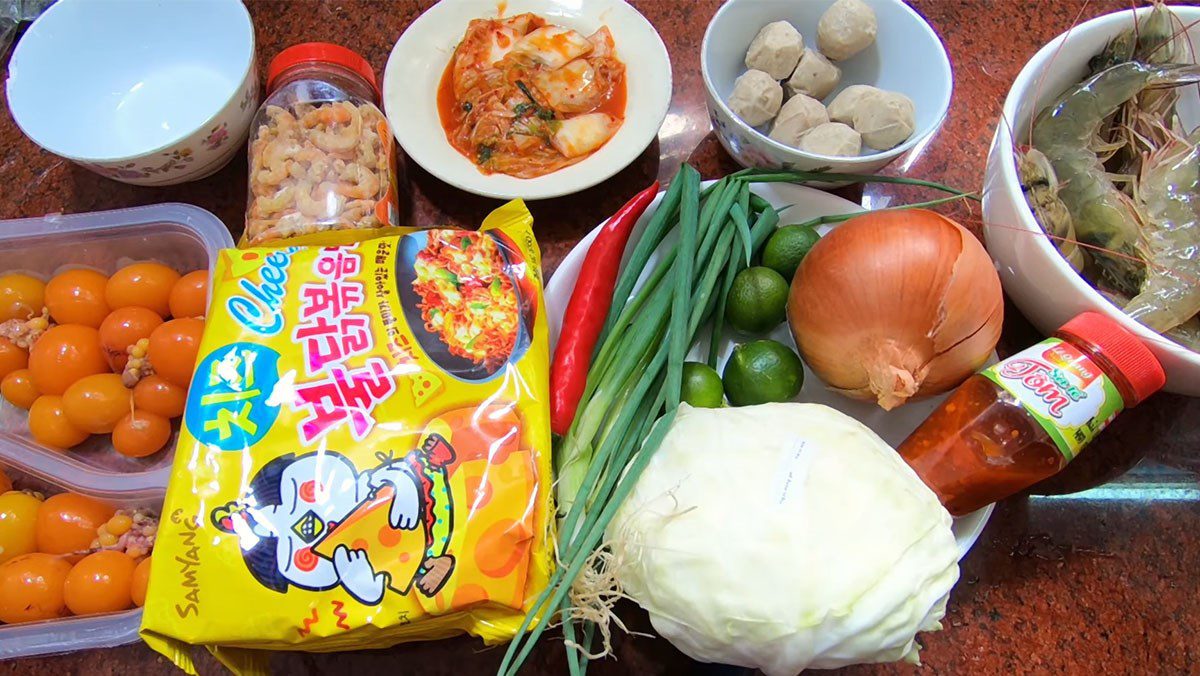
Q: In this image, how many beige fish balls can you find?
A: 8